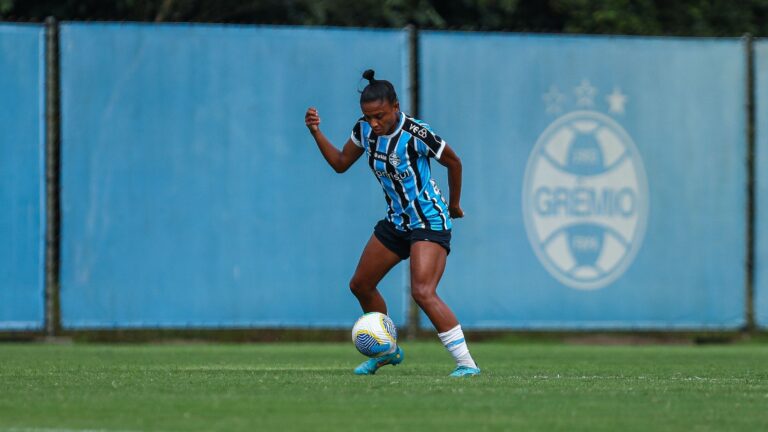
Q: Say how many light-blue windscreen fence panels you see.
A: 4